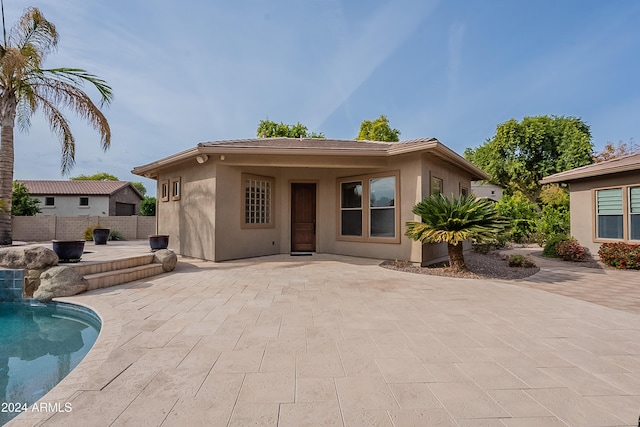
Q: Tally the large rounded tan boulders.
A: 3